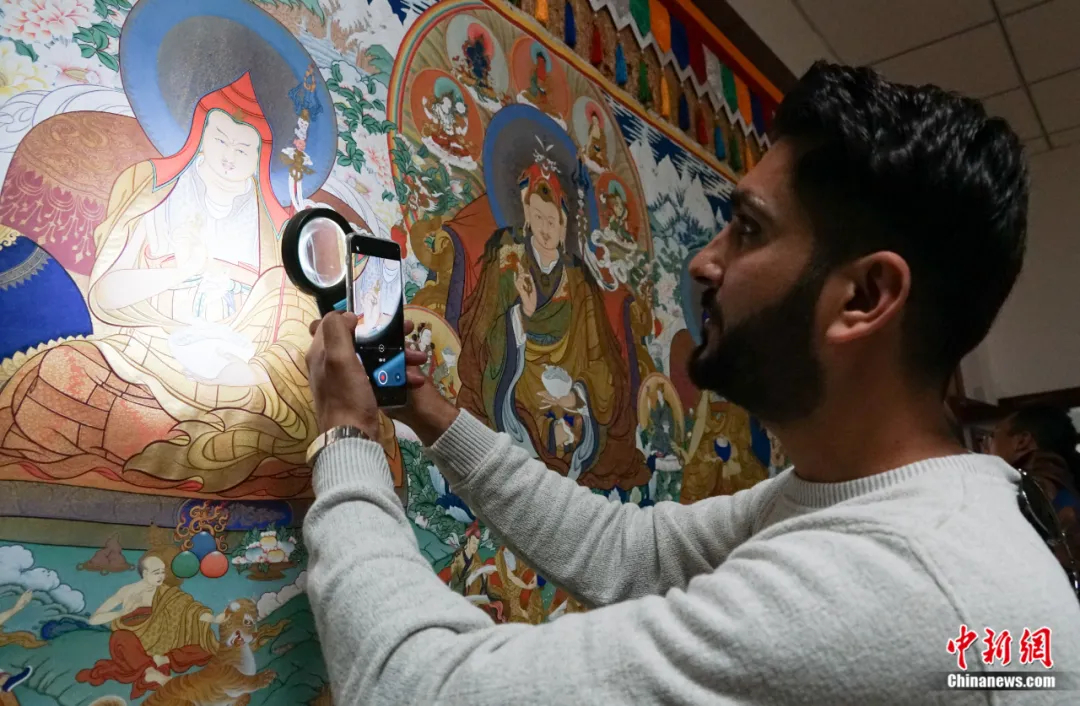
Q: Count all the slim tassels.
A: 11